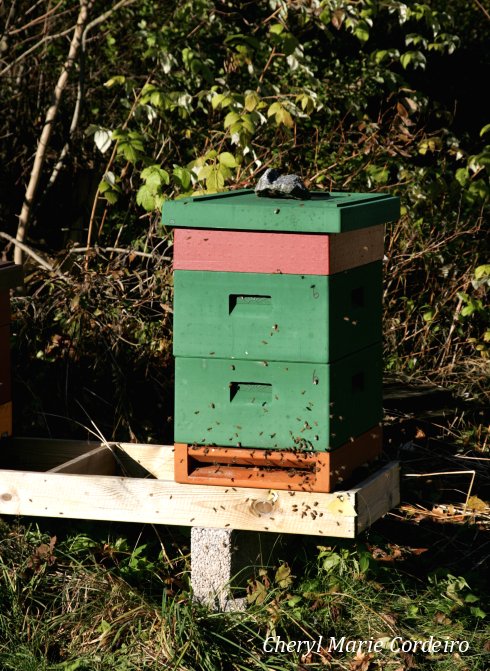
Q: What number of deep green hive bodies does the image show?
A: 2